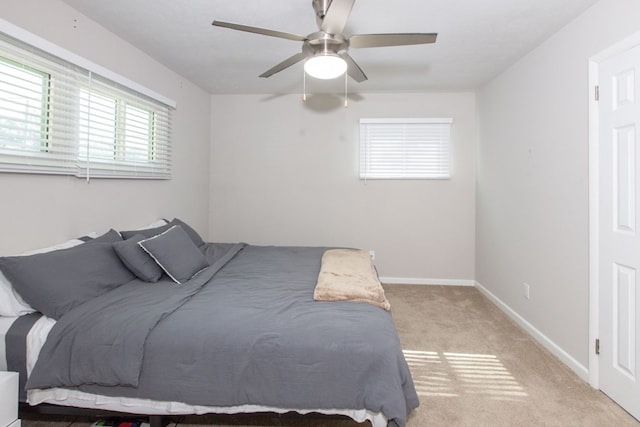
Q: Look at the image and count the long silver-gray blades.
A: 5